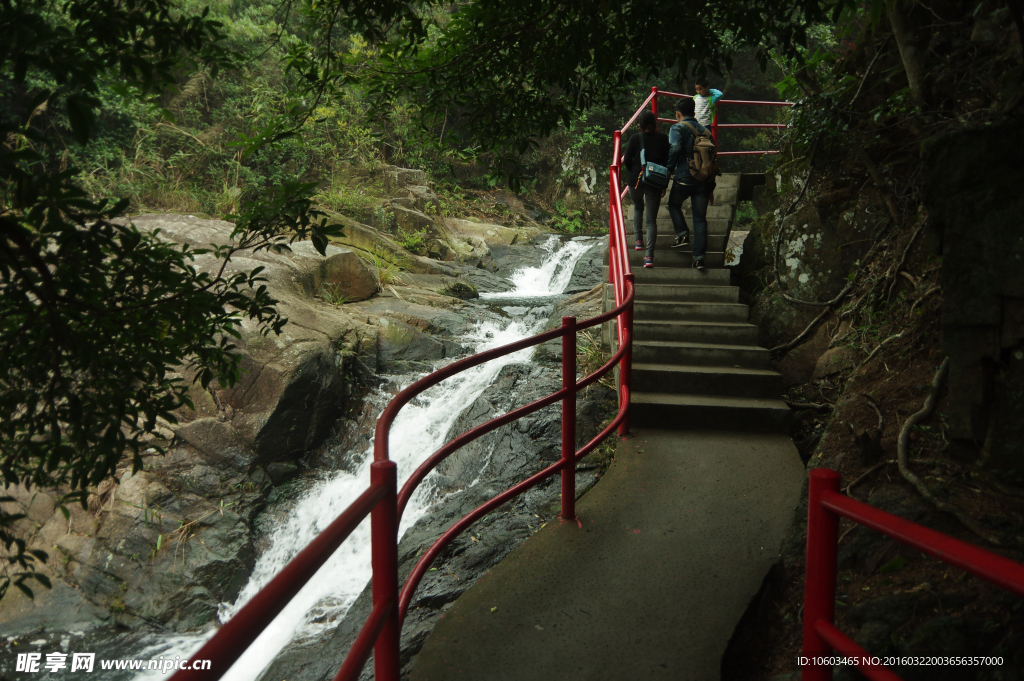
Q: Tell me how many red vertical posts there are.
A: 8